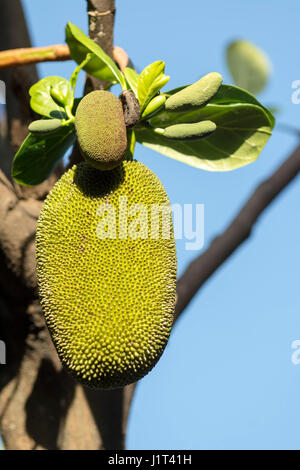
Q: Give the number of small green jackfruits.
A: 3